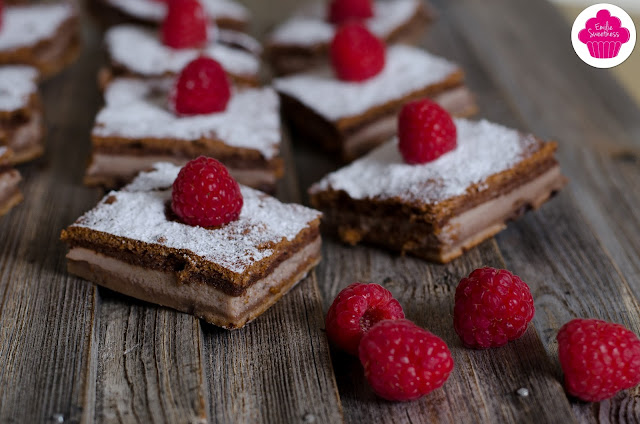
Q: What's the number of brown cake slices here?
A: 10